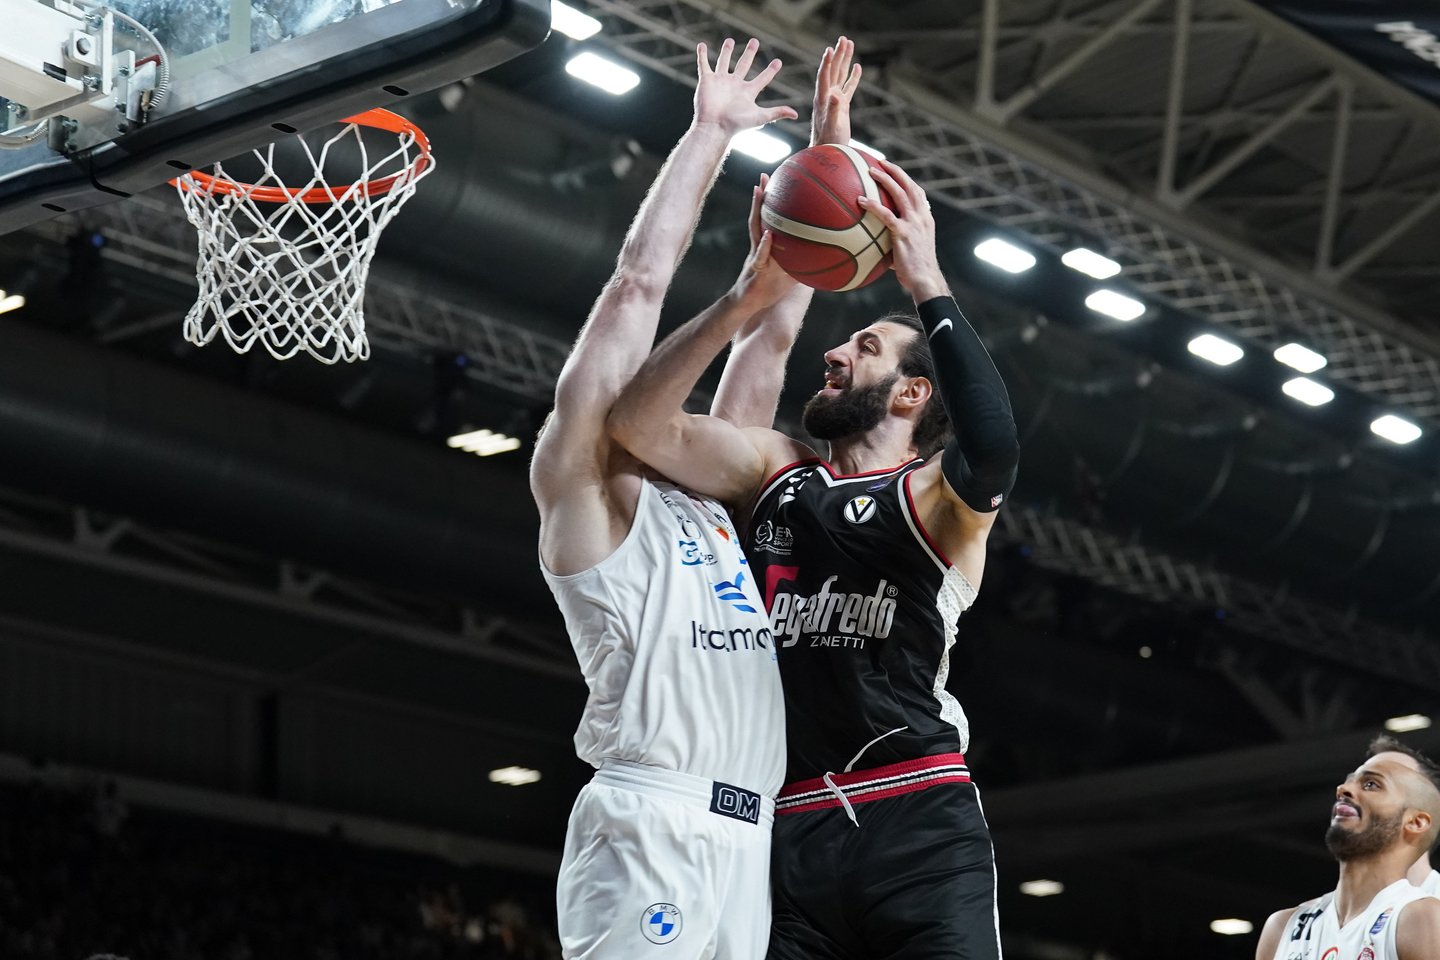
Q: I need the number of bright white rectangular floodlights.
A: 11